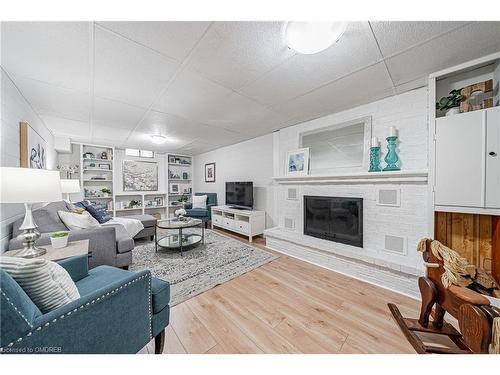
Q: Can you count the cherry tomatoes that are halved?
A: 0